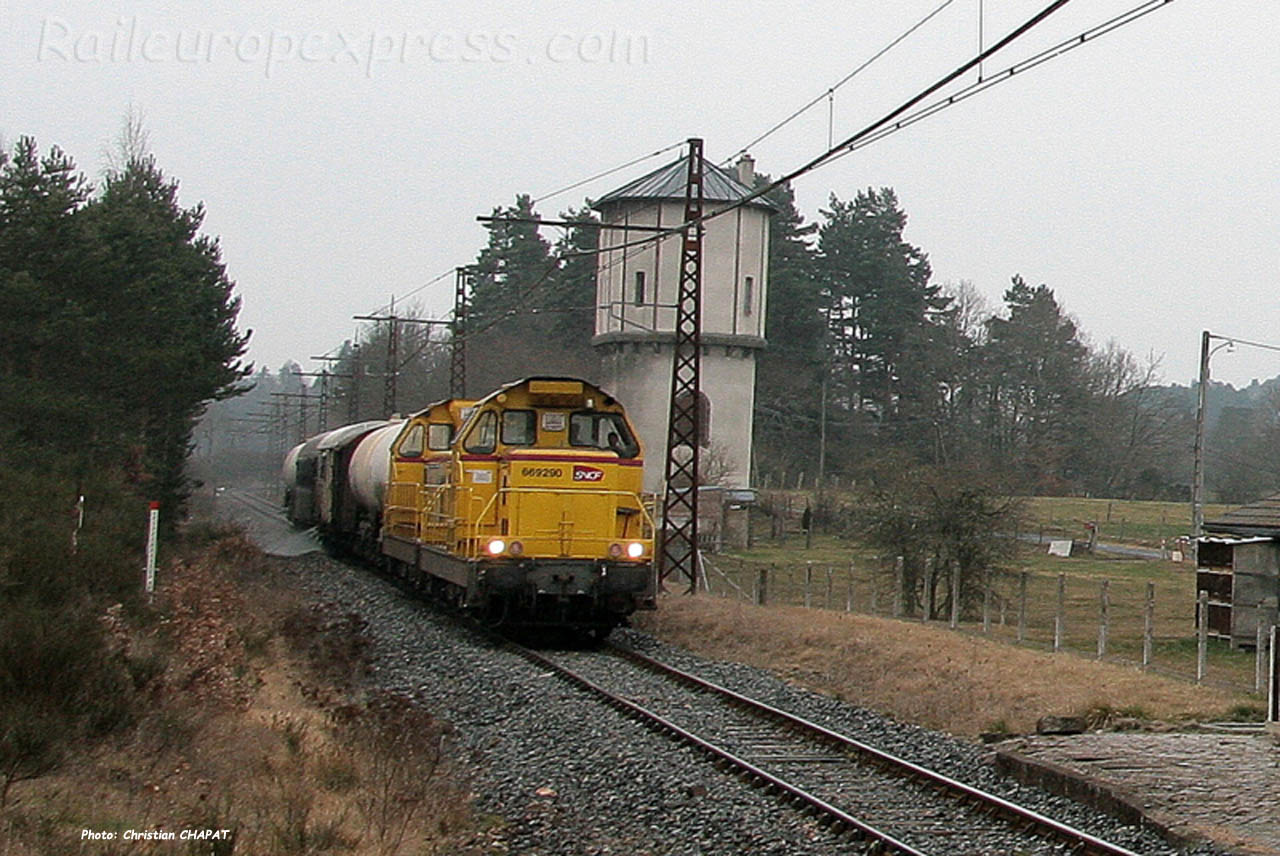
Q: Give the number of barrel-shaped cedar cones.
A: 0